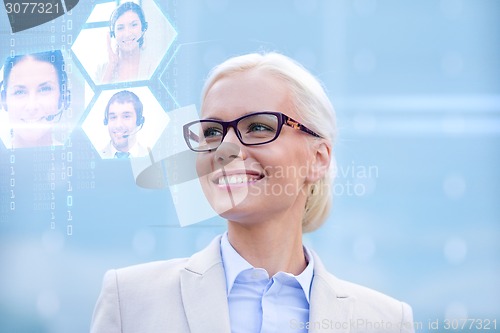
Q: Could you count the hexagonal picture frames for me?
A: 3